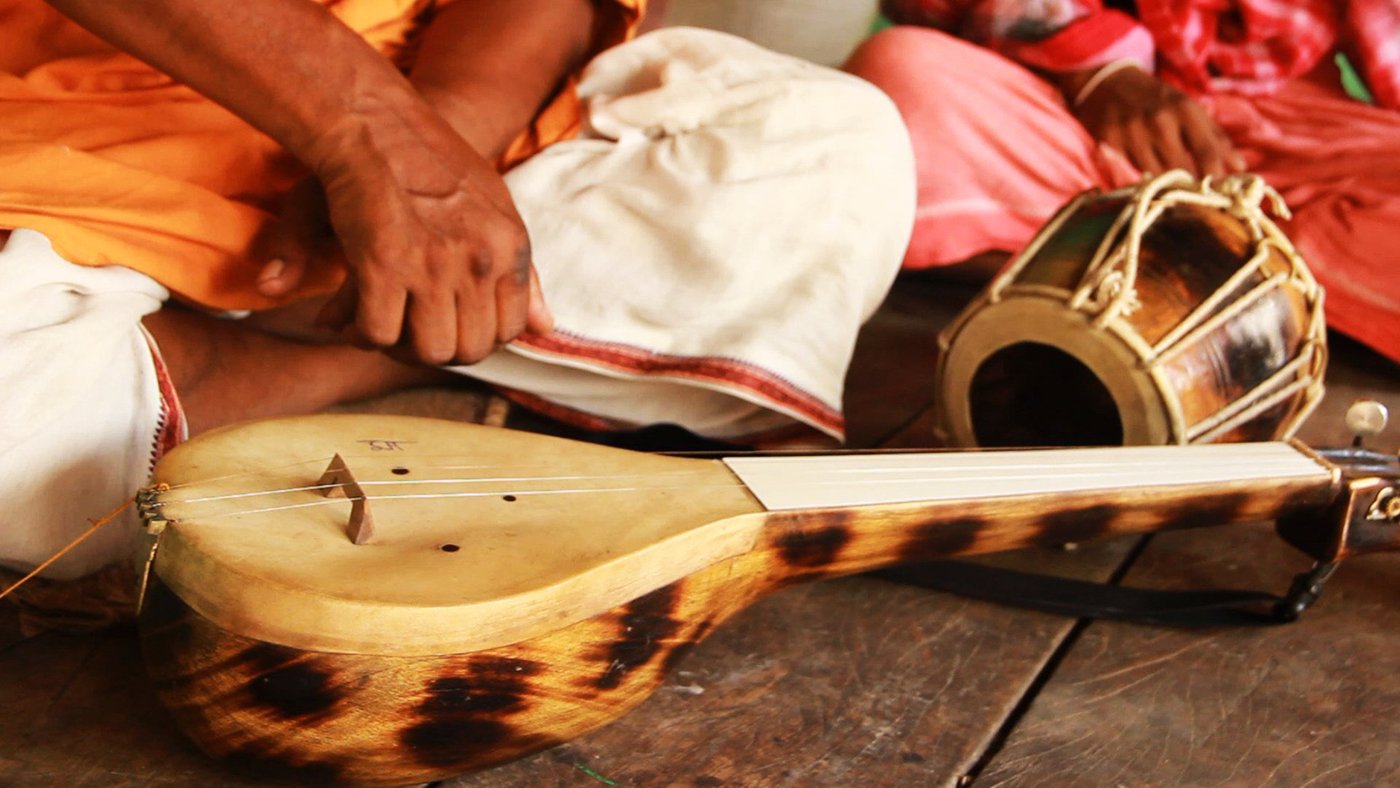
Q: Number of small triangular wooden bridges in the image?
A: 1